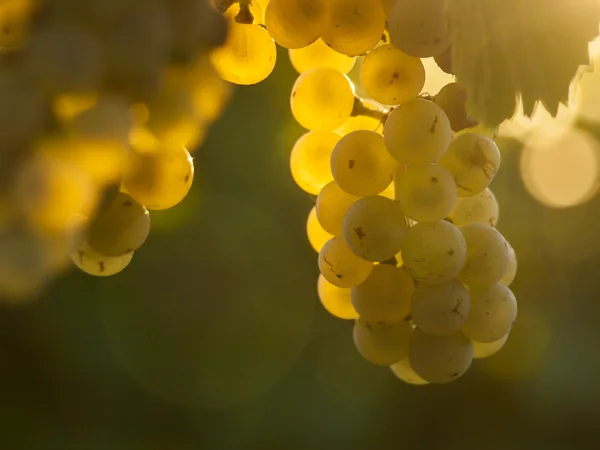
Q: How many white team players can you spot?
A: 0